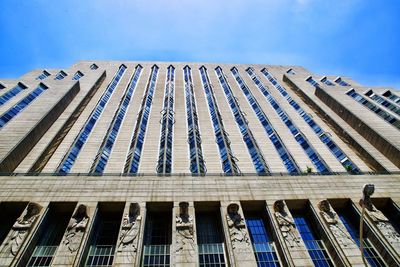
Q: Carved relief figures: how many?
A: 8